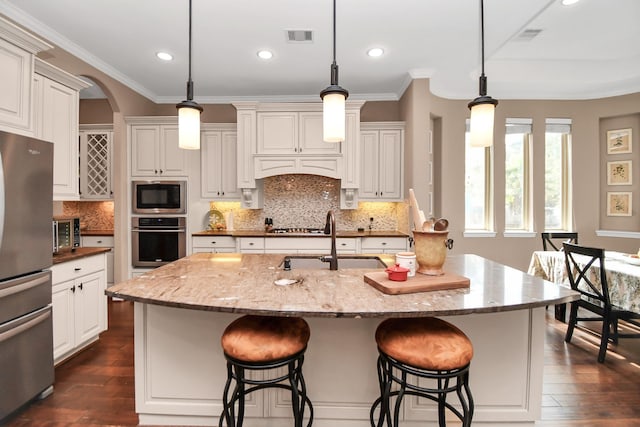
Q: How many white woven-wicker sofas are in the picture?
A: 0